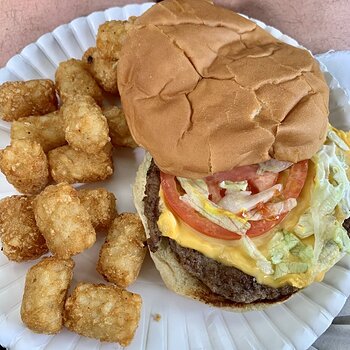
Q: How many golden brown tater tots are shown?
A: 15